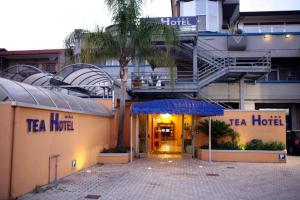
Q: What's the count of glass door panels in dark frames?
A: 2